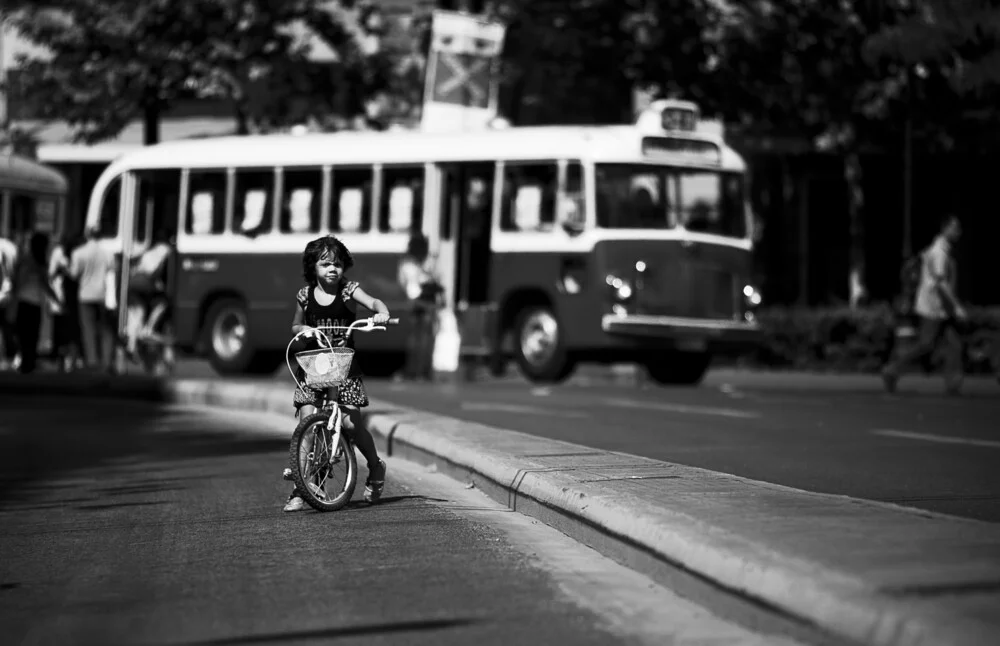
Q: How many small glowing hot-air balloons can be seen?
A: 0